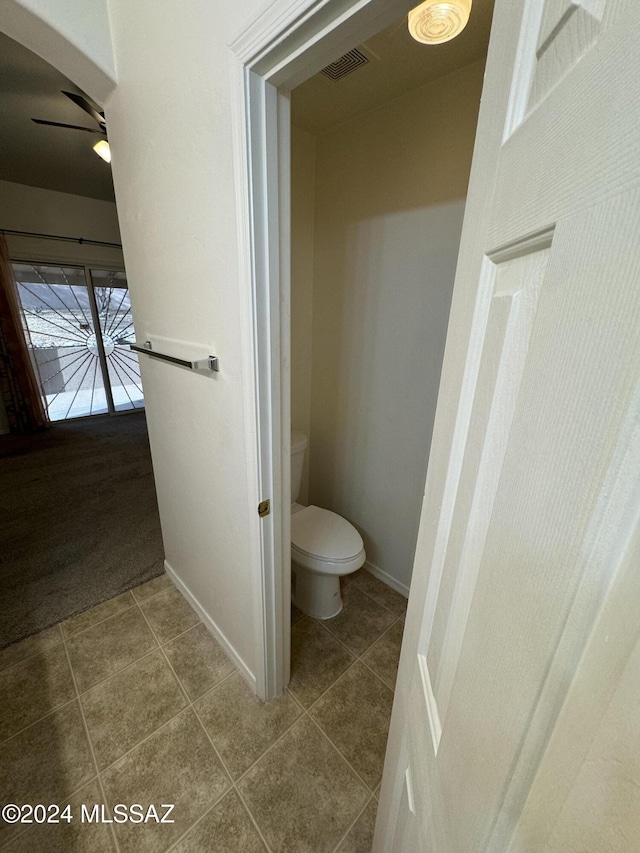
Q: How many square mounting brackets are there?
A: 2